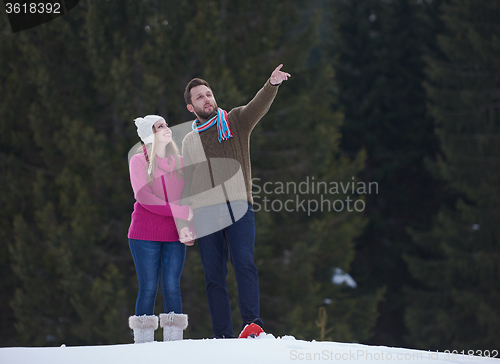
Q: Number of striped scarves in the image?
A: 1